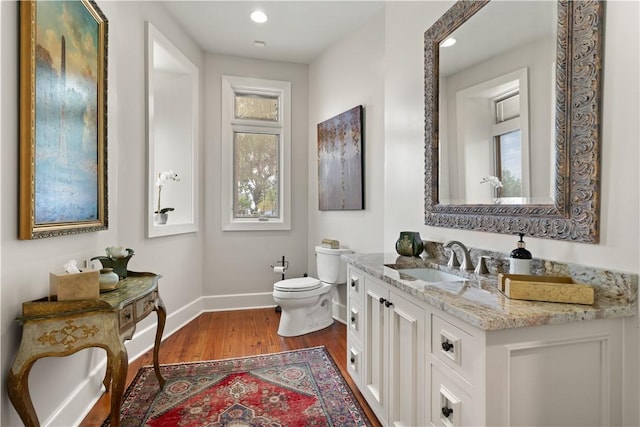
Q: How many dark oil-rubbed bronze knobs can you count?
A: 7